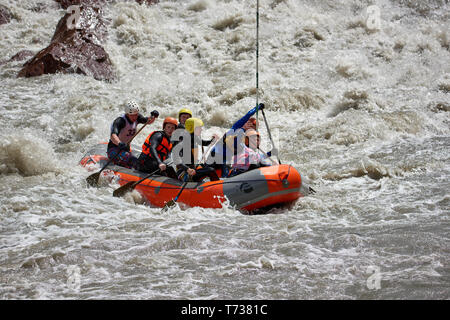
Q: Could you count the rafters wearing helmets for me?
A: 6